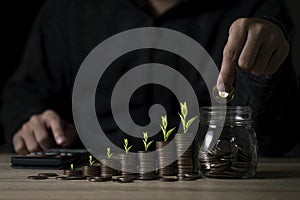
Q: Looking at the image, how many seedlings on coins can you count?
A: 7